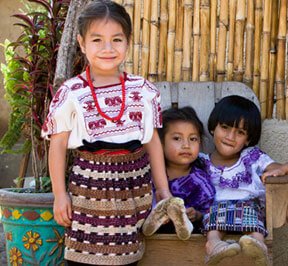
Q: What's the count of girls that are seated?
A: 2